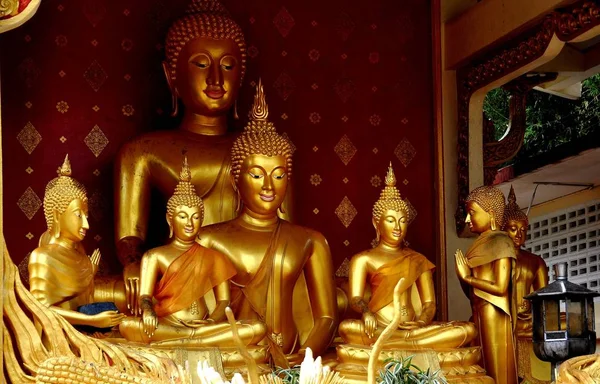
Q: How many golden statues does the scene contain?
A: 7